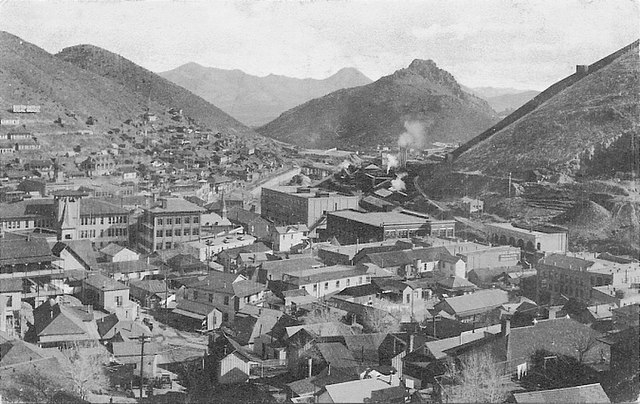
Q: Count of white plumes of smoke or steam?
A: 3